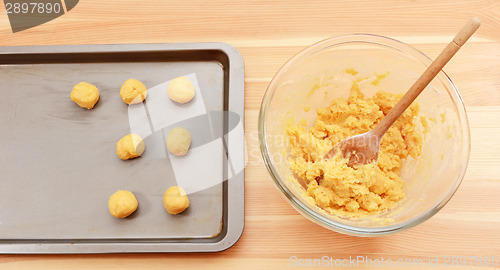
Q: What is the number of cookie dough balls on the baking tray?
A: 7